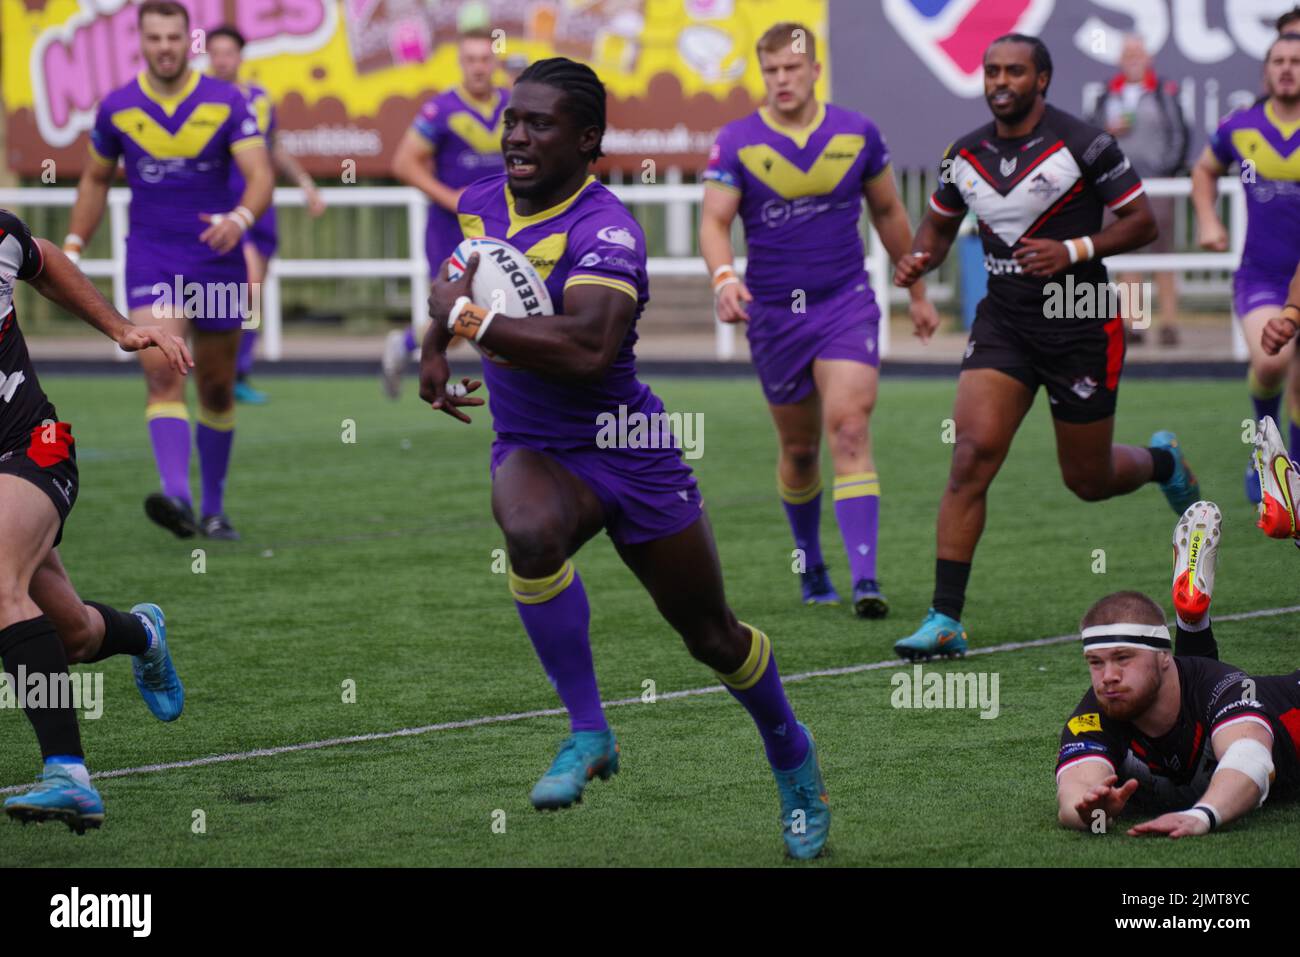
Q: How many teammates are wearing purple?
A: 6